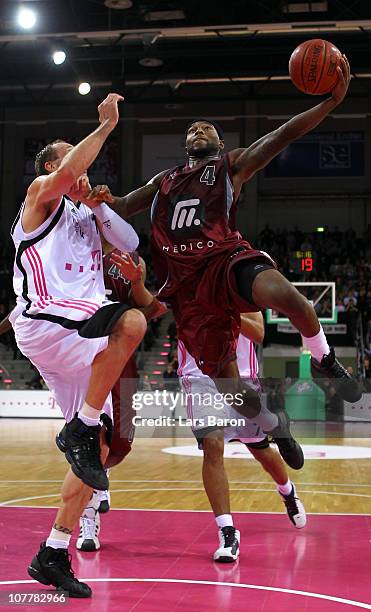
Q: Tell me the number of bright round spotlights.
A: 3